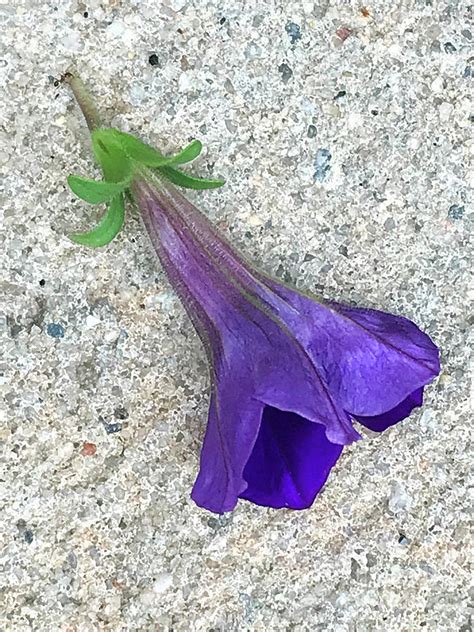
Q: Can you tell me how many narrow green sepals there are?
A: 4